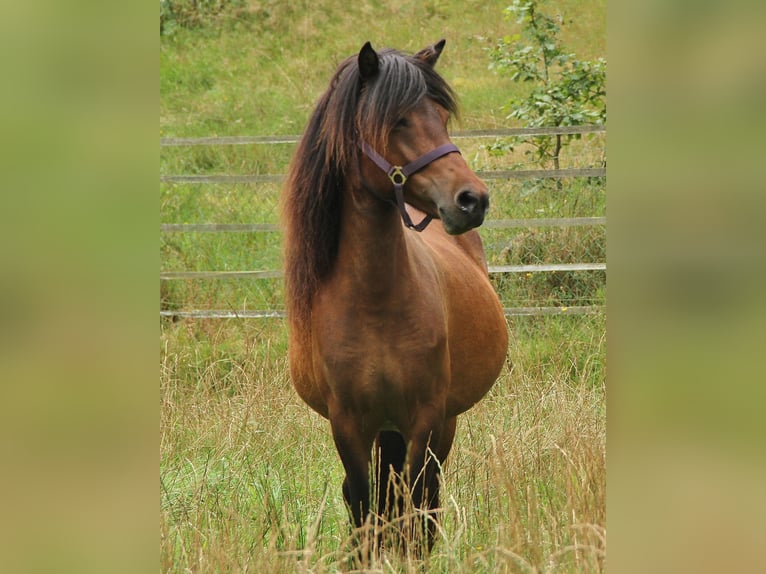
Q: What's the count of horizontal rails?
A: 5